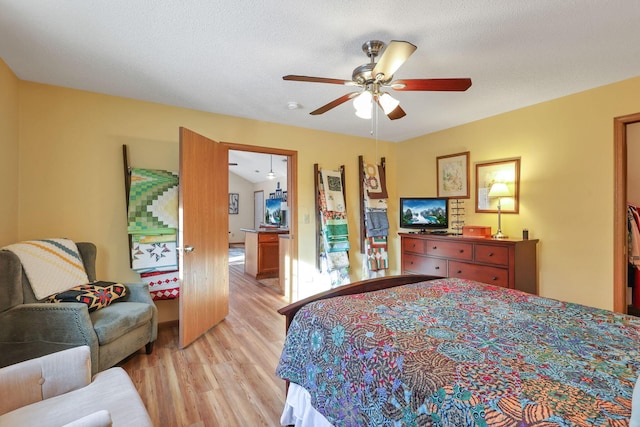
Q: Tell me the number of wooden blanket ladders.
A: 3